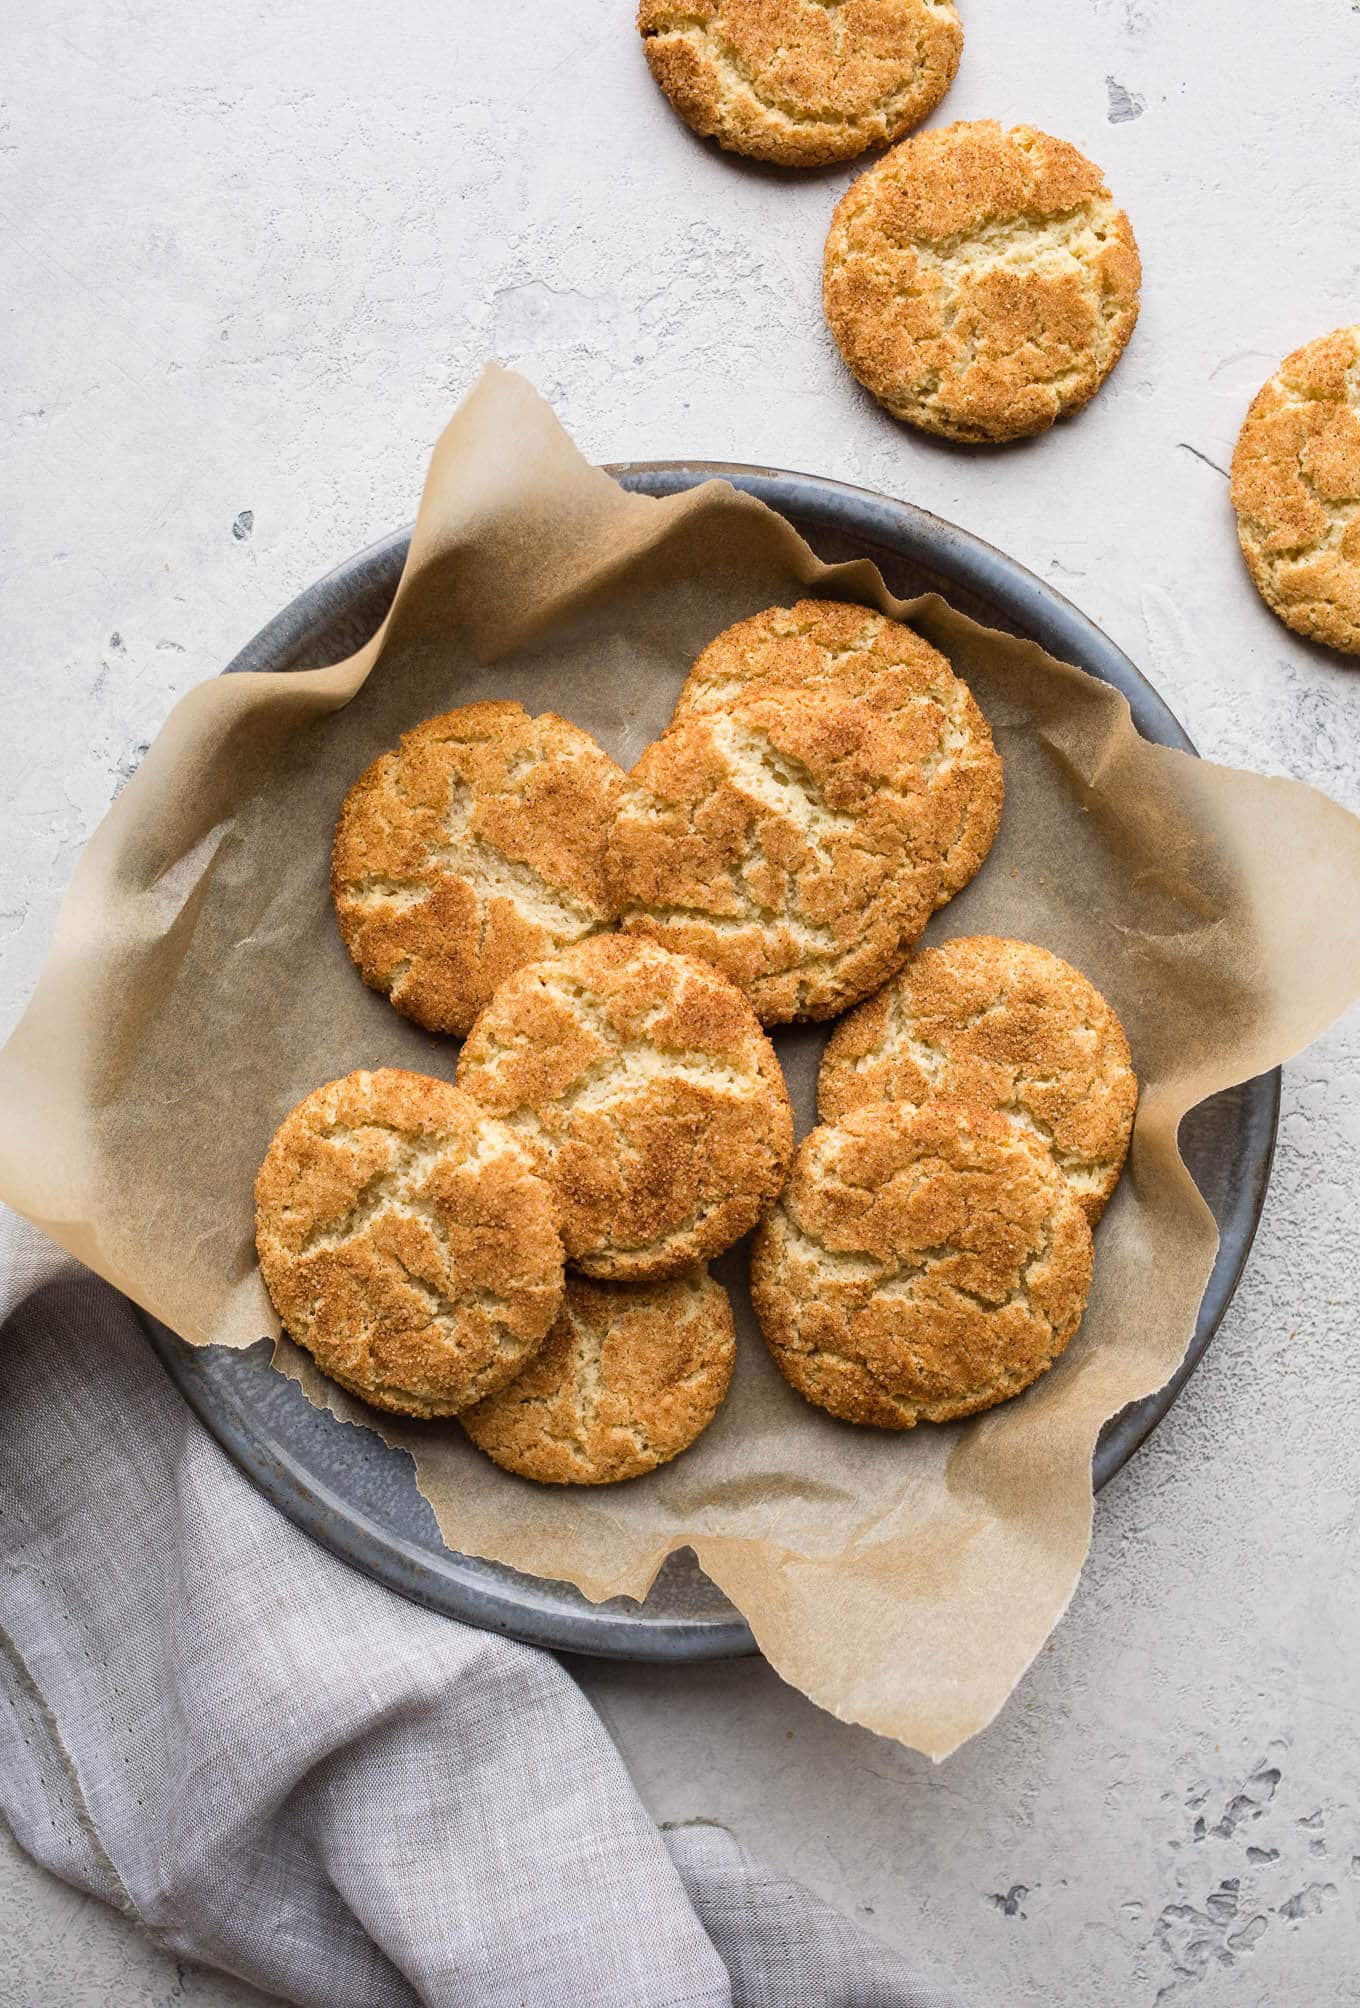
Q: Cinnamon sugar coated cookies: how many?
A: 11